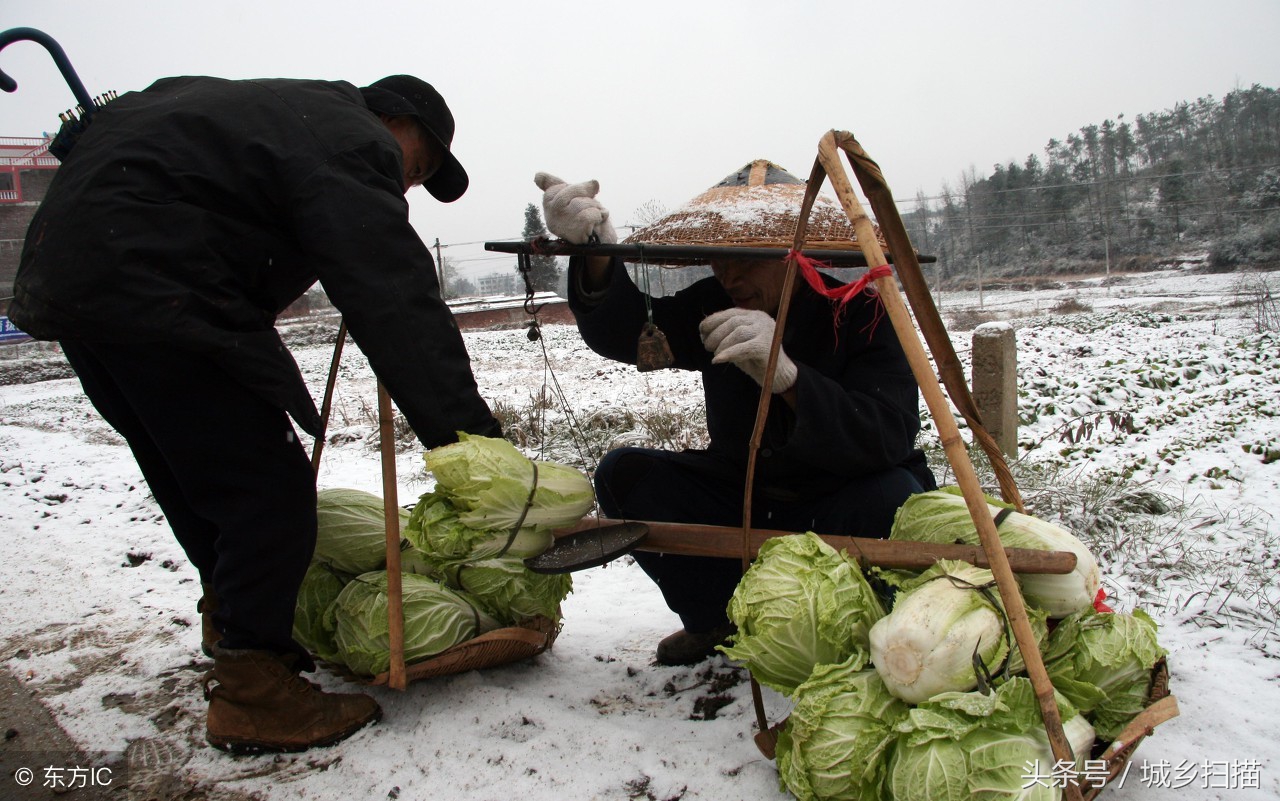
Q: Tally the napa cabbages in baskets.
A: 12